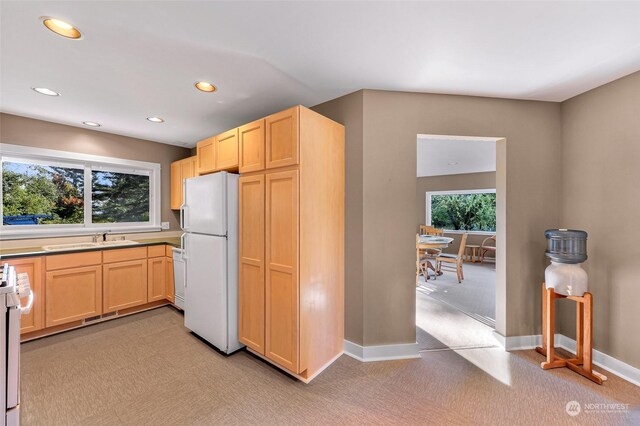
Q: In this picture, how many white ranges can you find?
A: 1